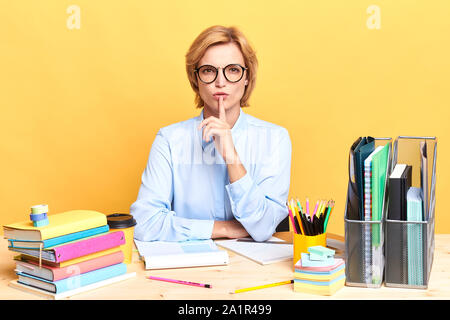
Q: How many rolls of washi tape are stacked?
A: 3